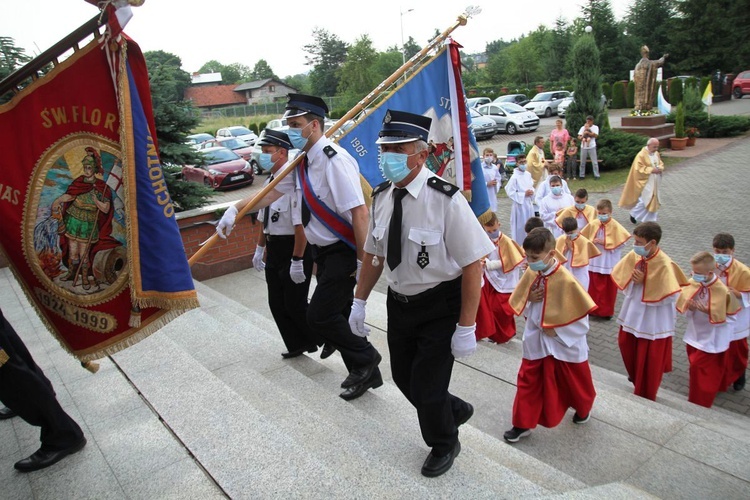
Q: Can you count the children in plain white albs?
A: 4